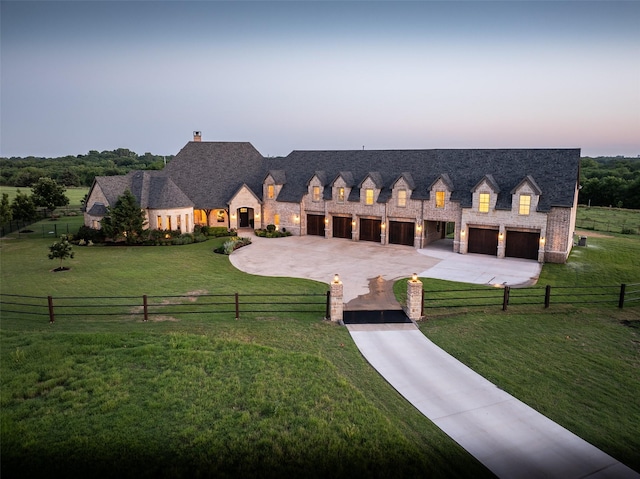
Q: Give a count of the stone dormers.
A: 8